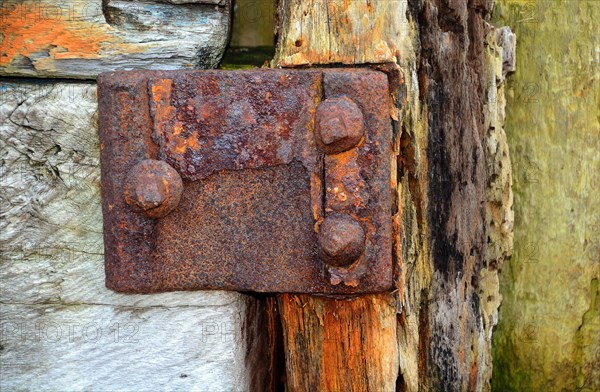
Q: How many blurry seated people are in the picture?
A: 0